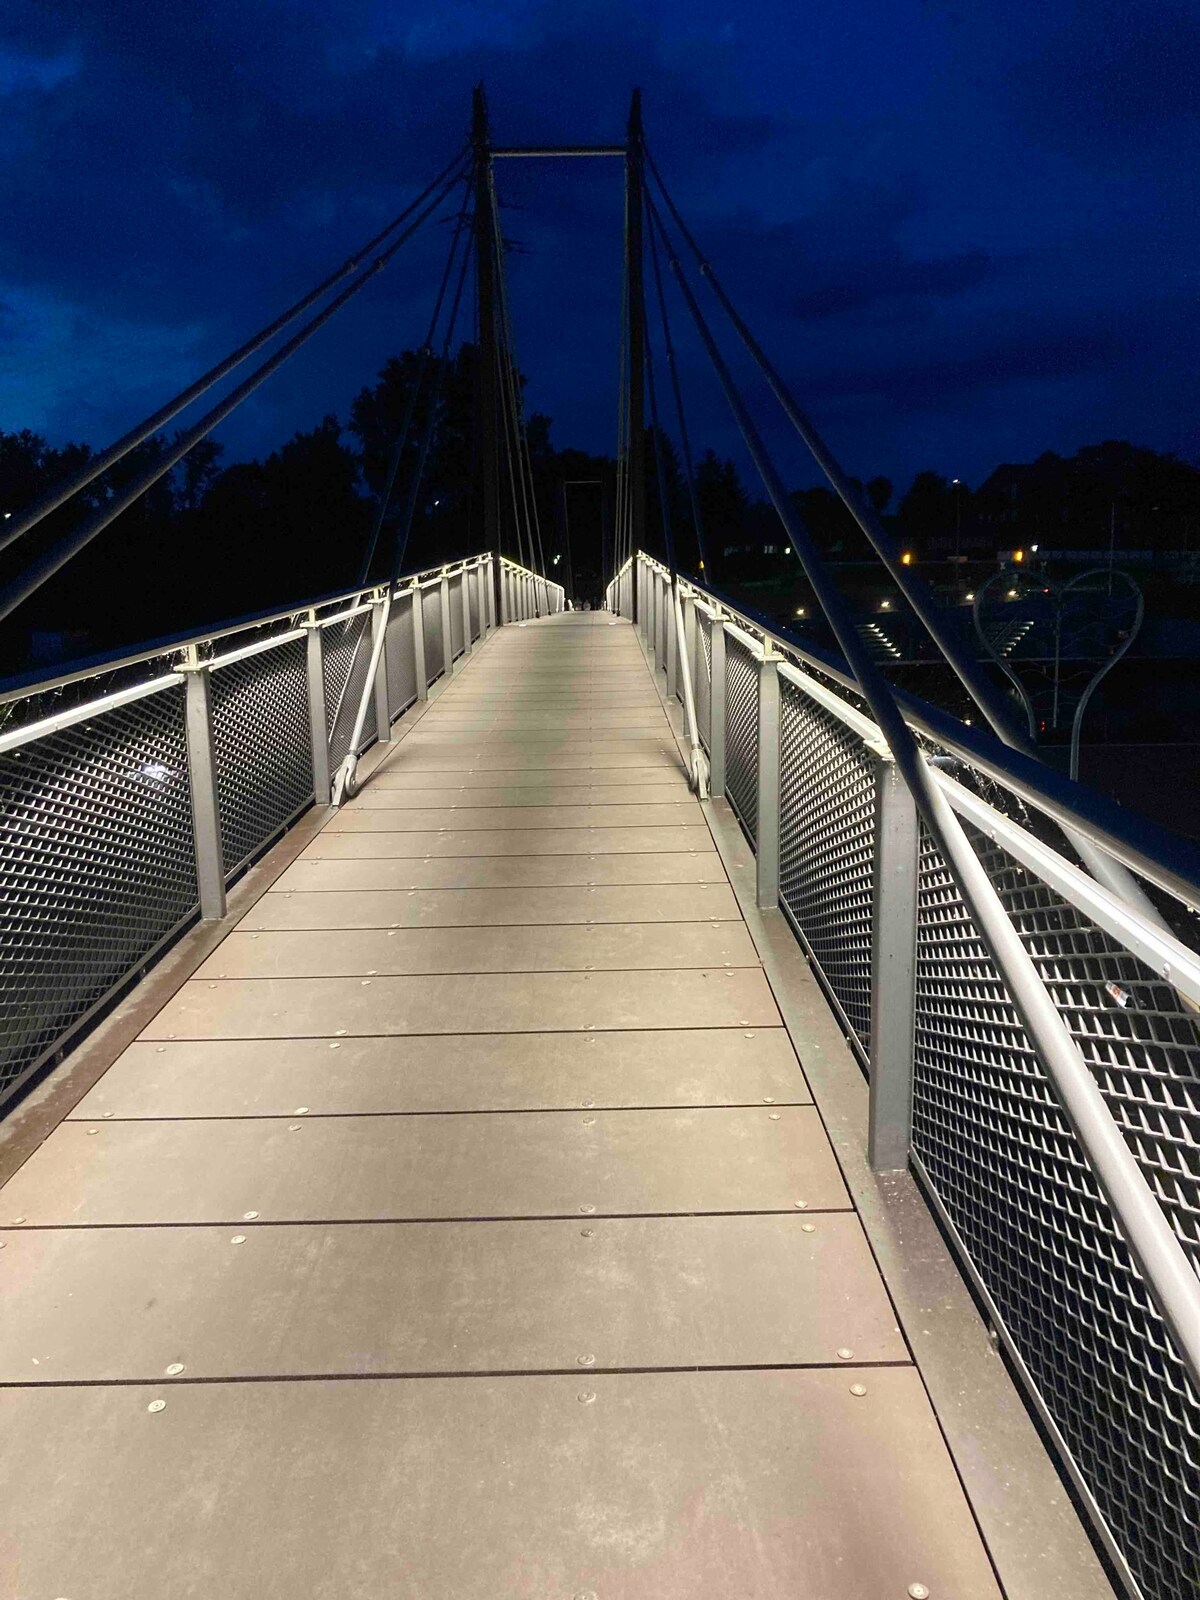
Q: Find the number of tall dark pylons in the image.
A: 2